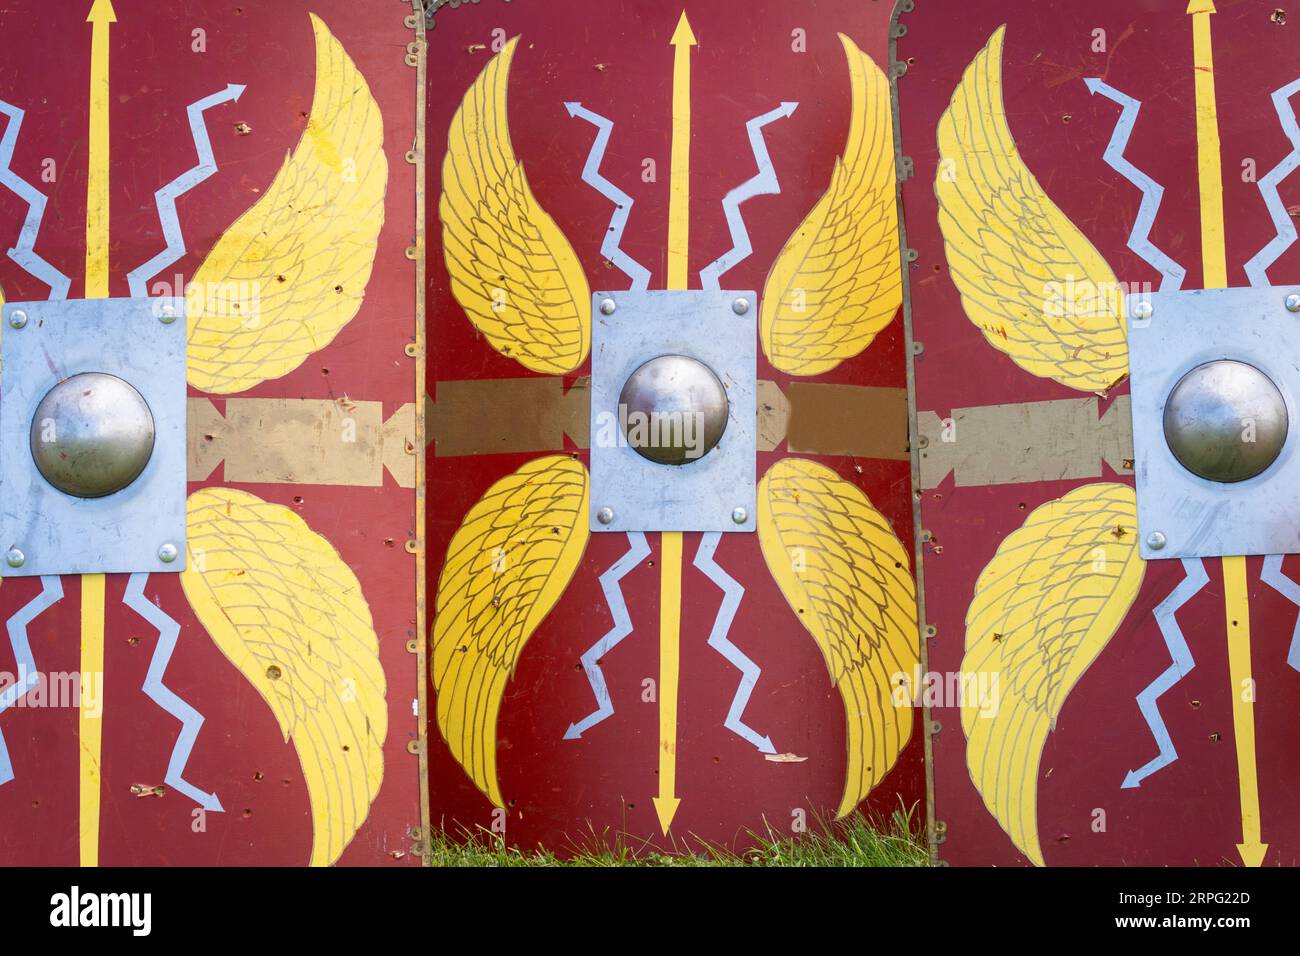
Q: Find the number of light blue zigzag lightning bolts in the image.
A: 12